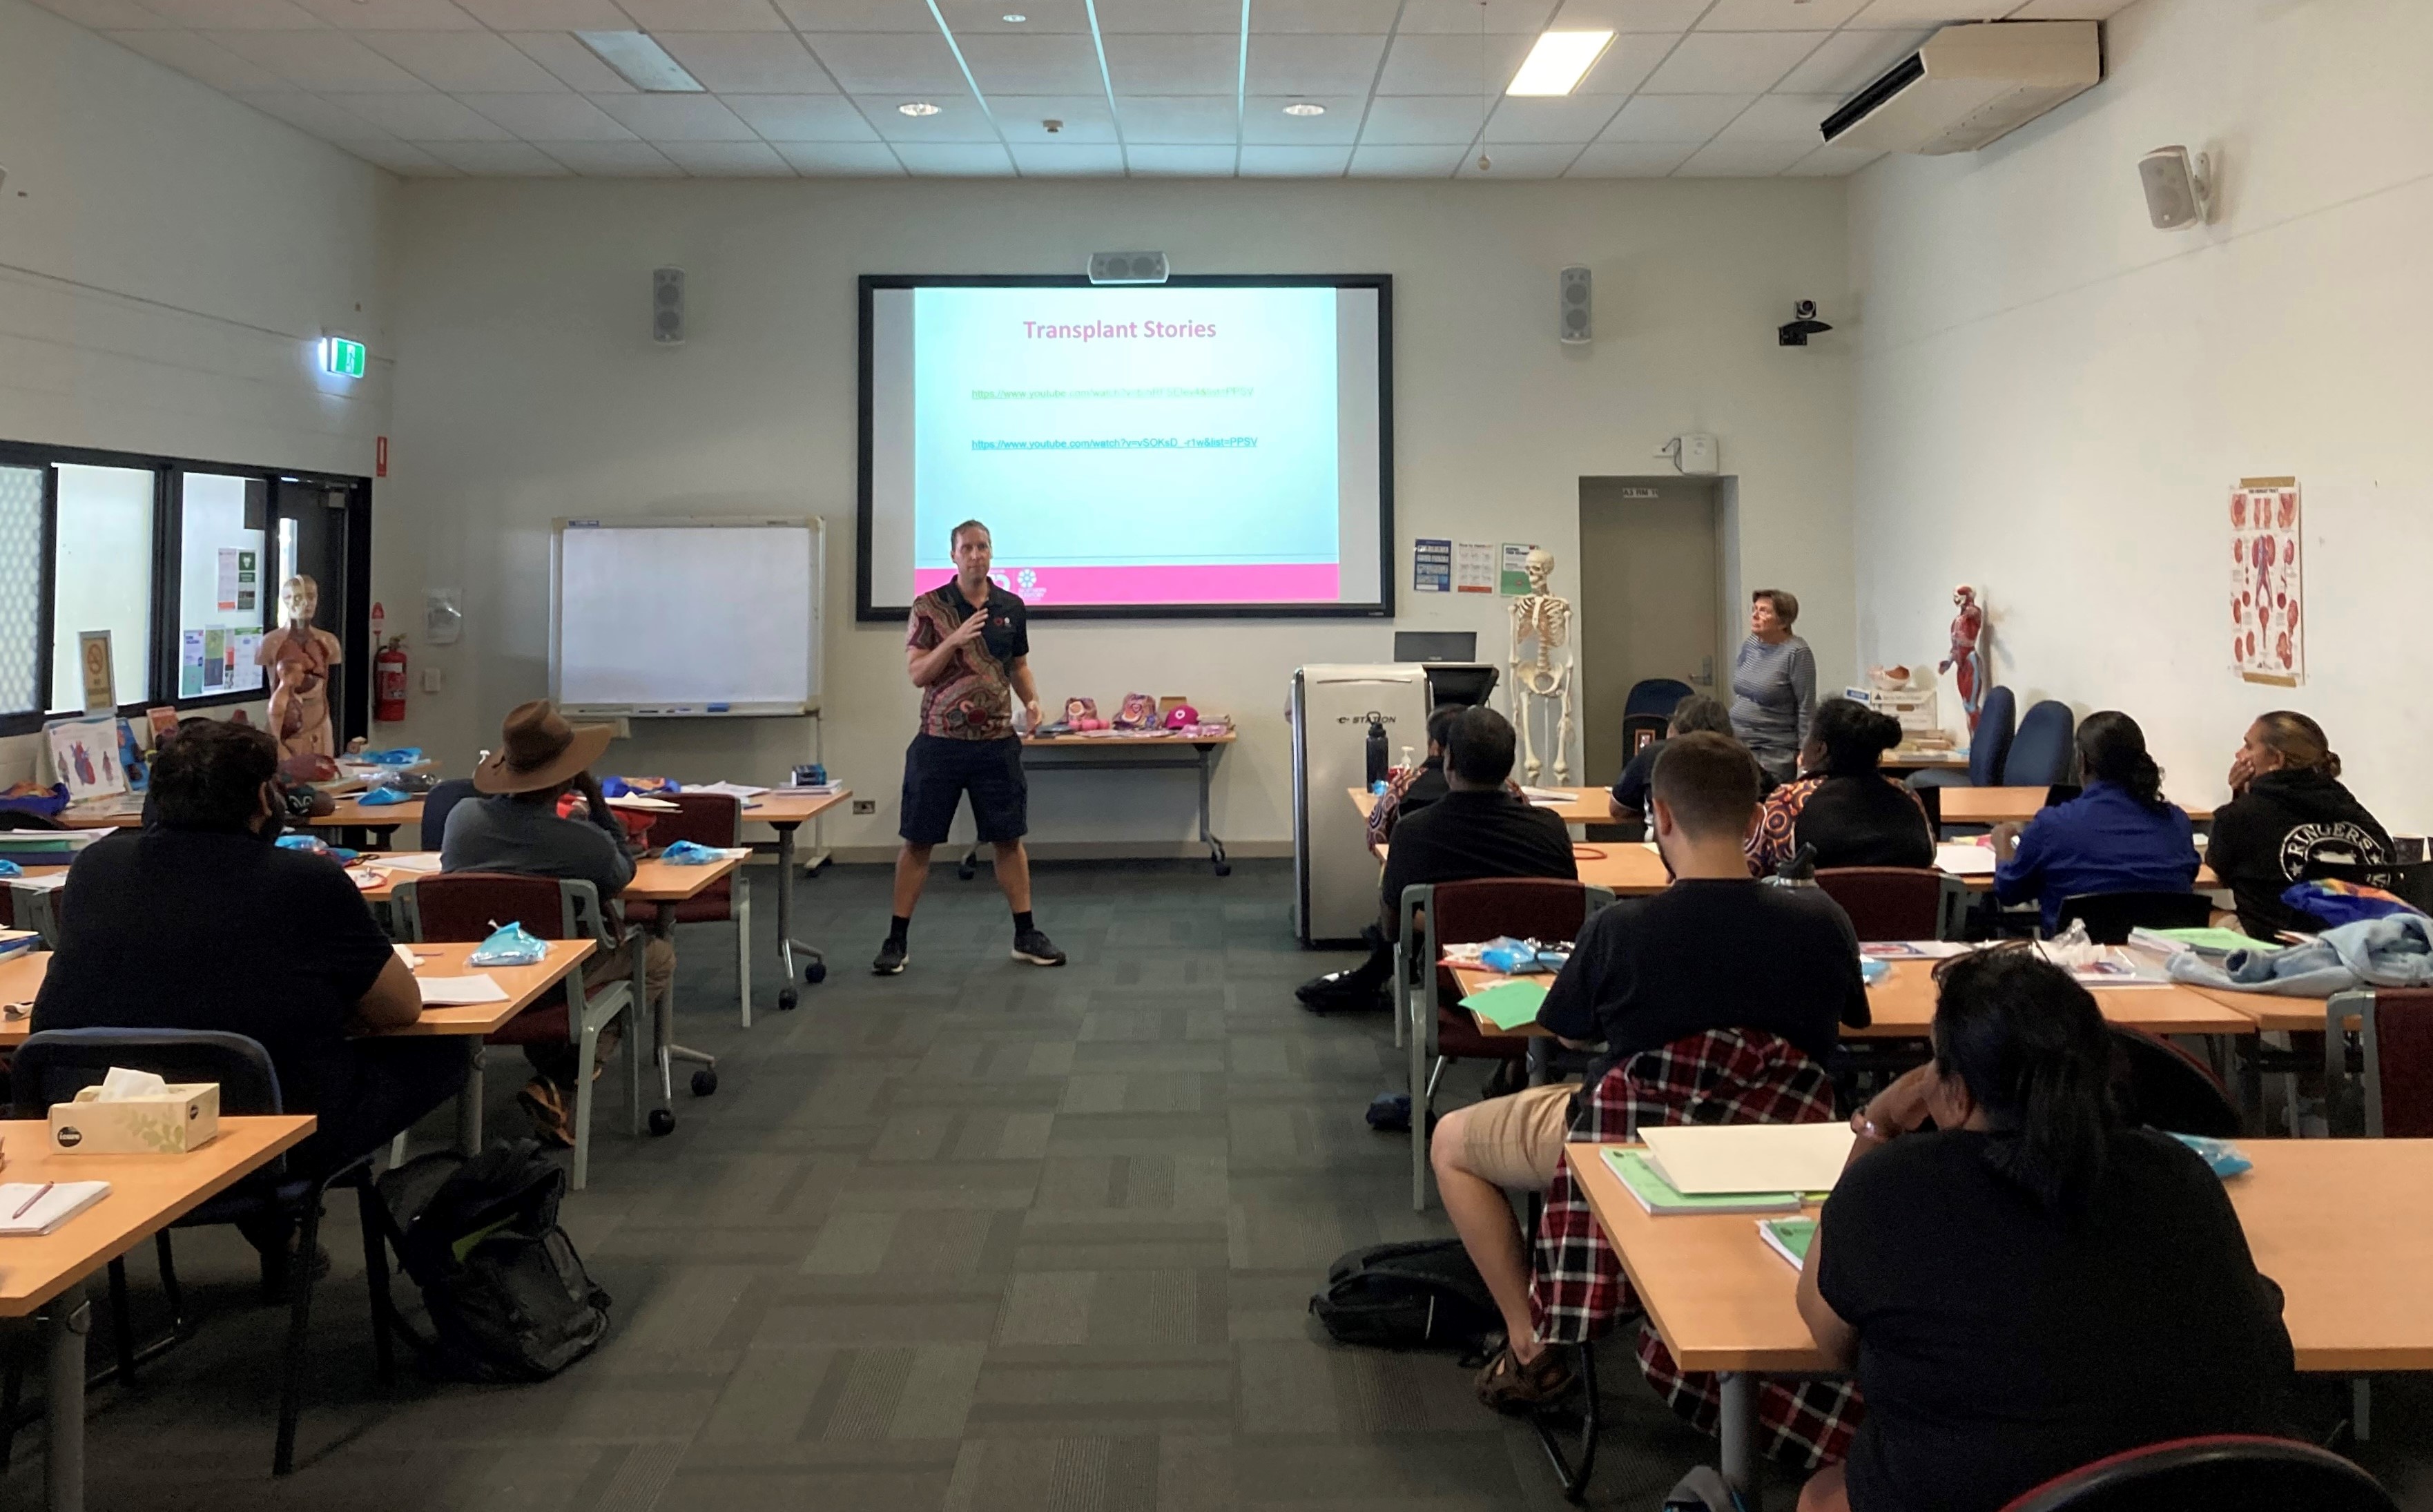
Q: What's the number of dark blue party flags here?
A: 0